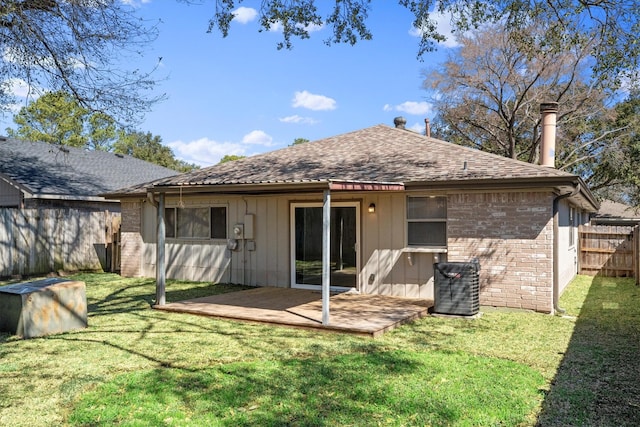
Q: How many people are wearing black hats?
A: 0